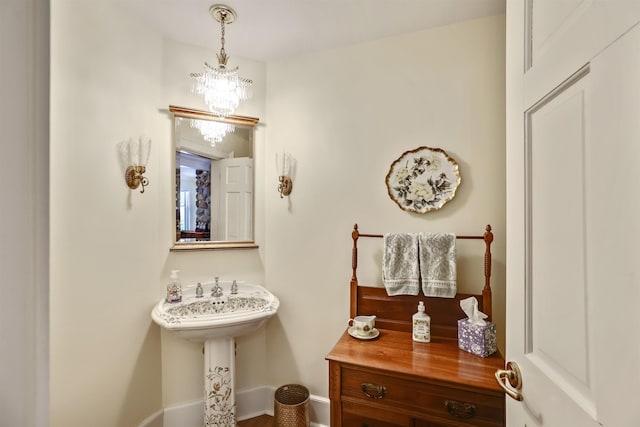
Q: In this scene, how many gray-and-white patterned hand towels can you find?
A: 2